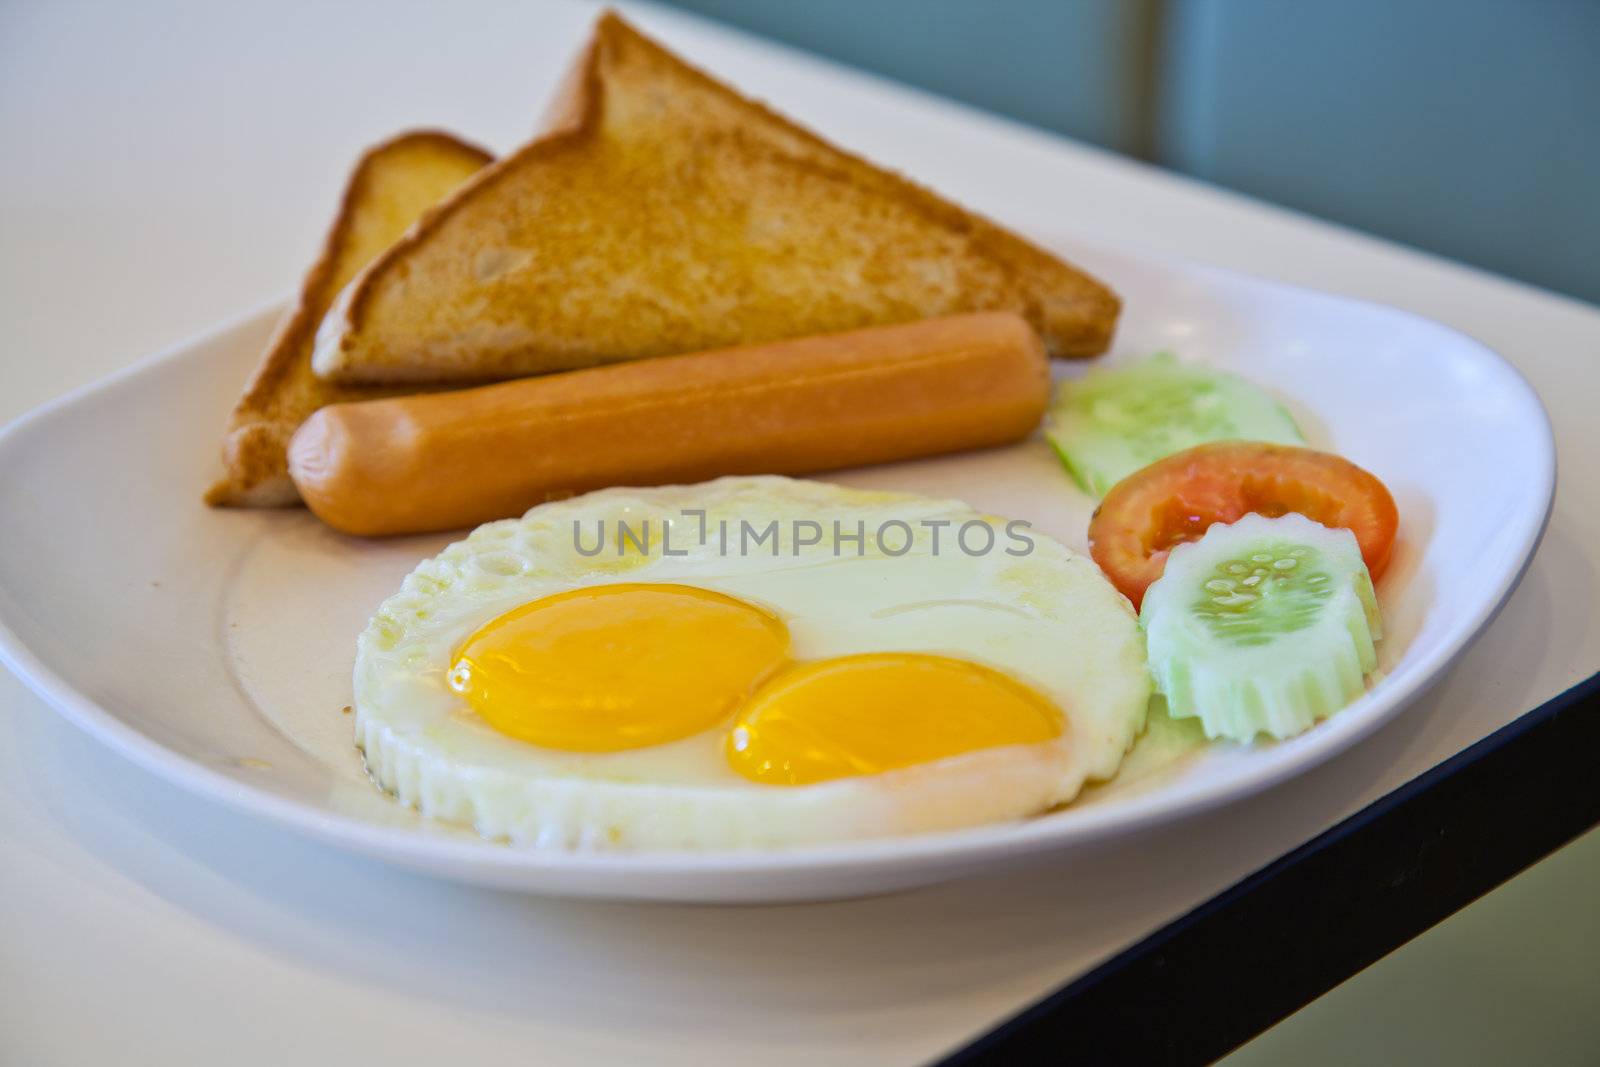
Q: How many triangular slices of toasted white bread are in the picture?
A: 2